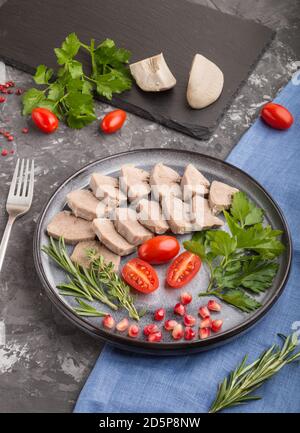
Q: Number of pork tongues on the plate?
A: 13